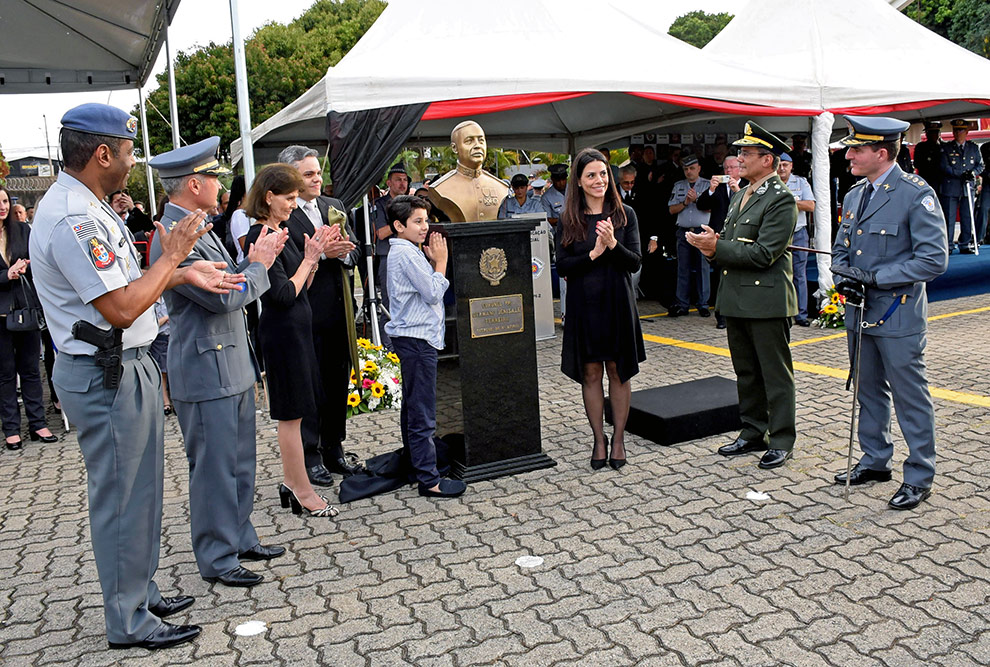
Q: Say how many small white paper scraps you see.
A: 3